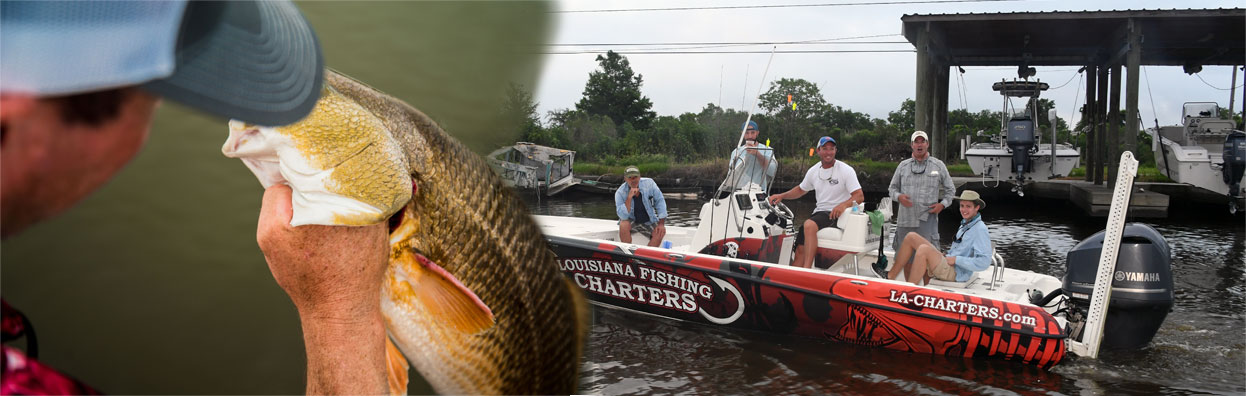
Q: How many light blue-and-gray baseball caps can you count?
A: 1